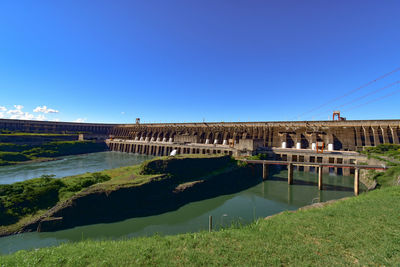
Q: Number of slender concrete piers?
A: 4